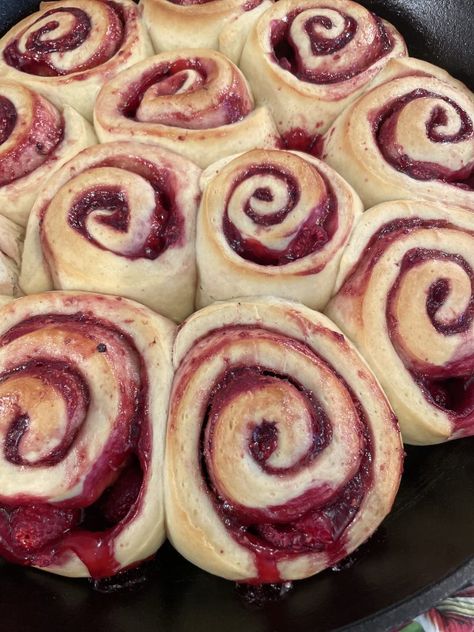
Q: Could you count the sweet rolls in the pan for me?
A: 11